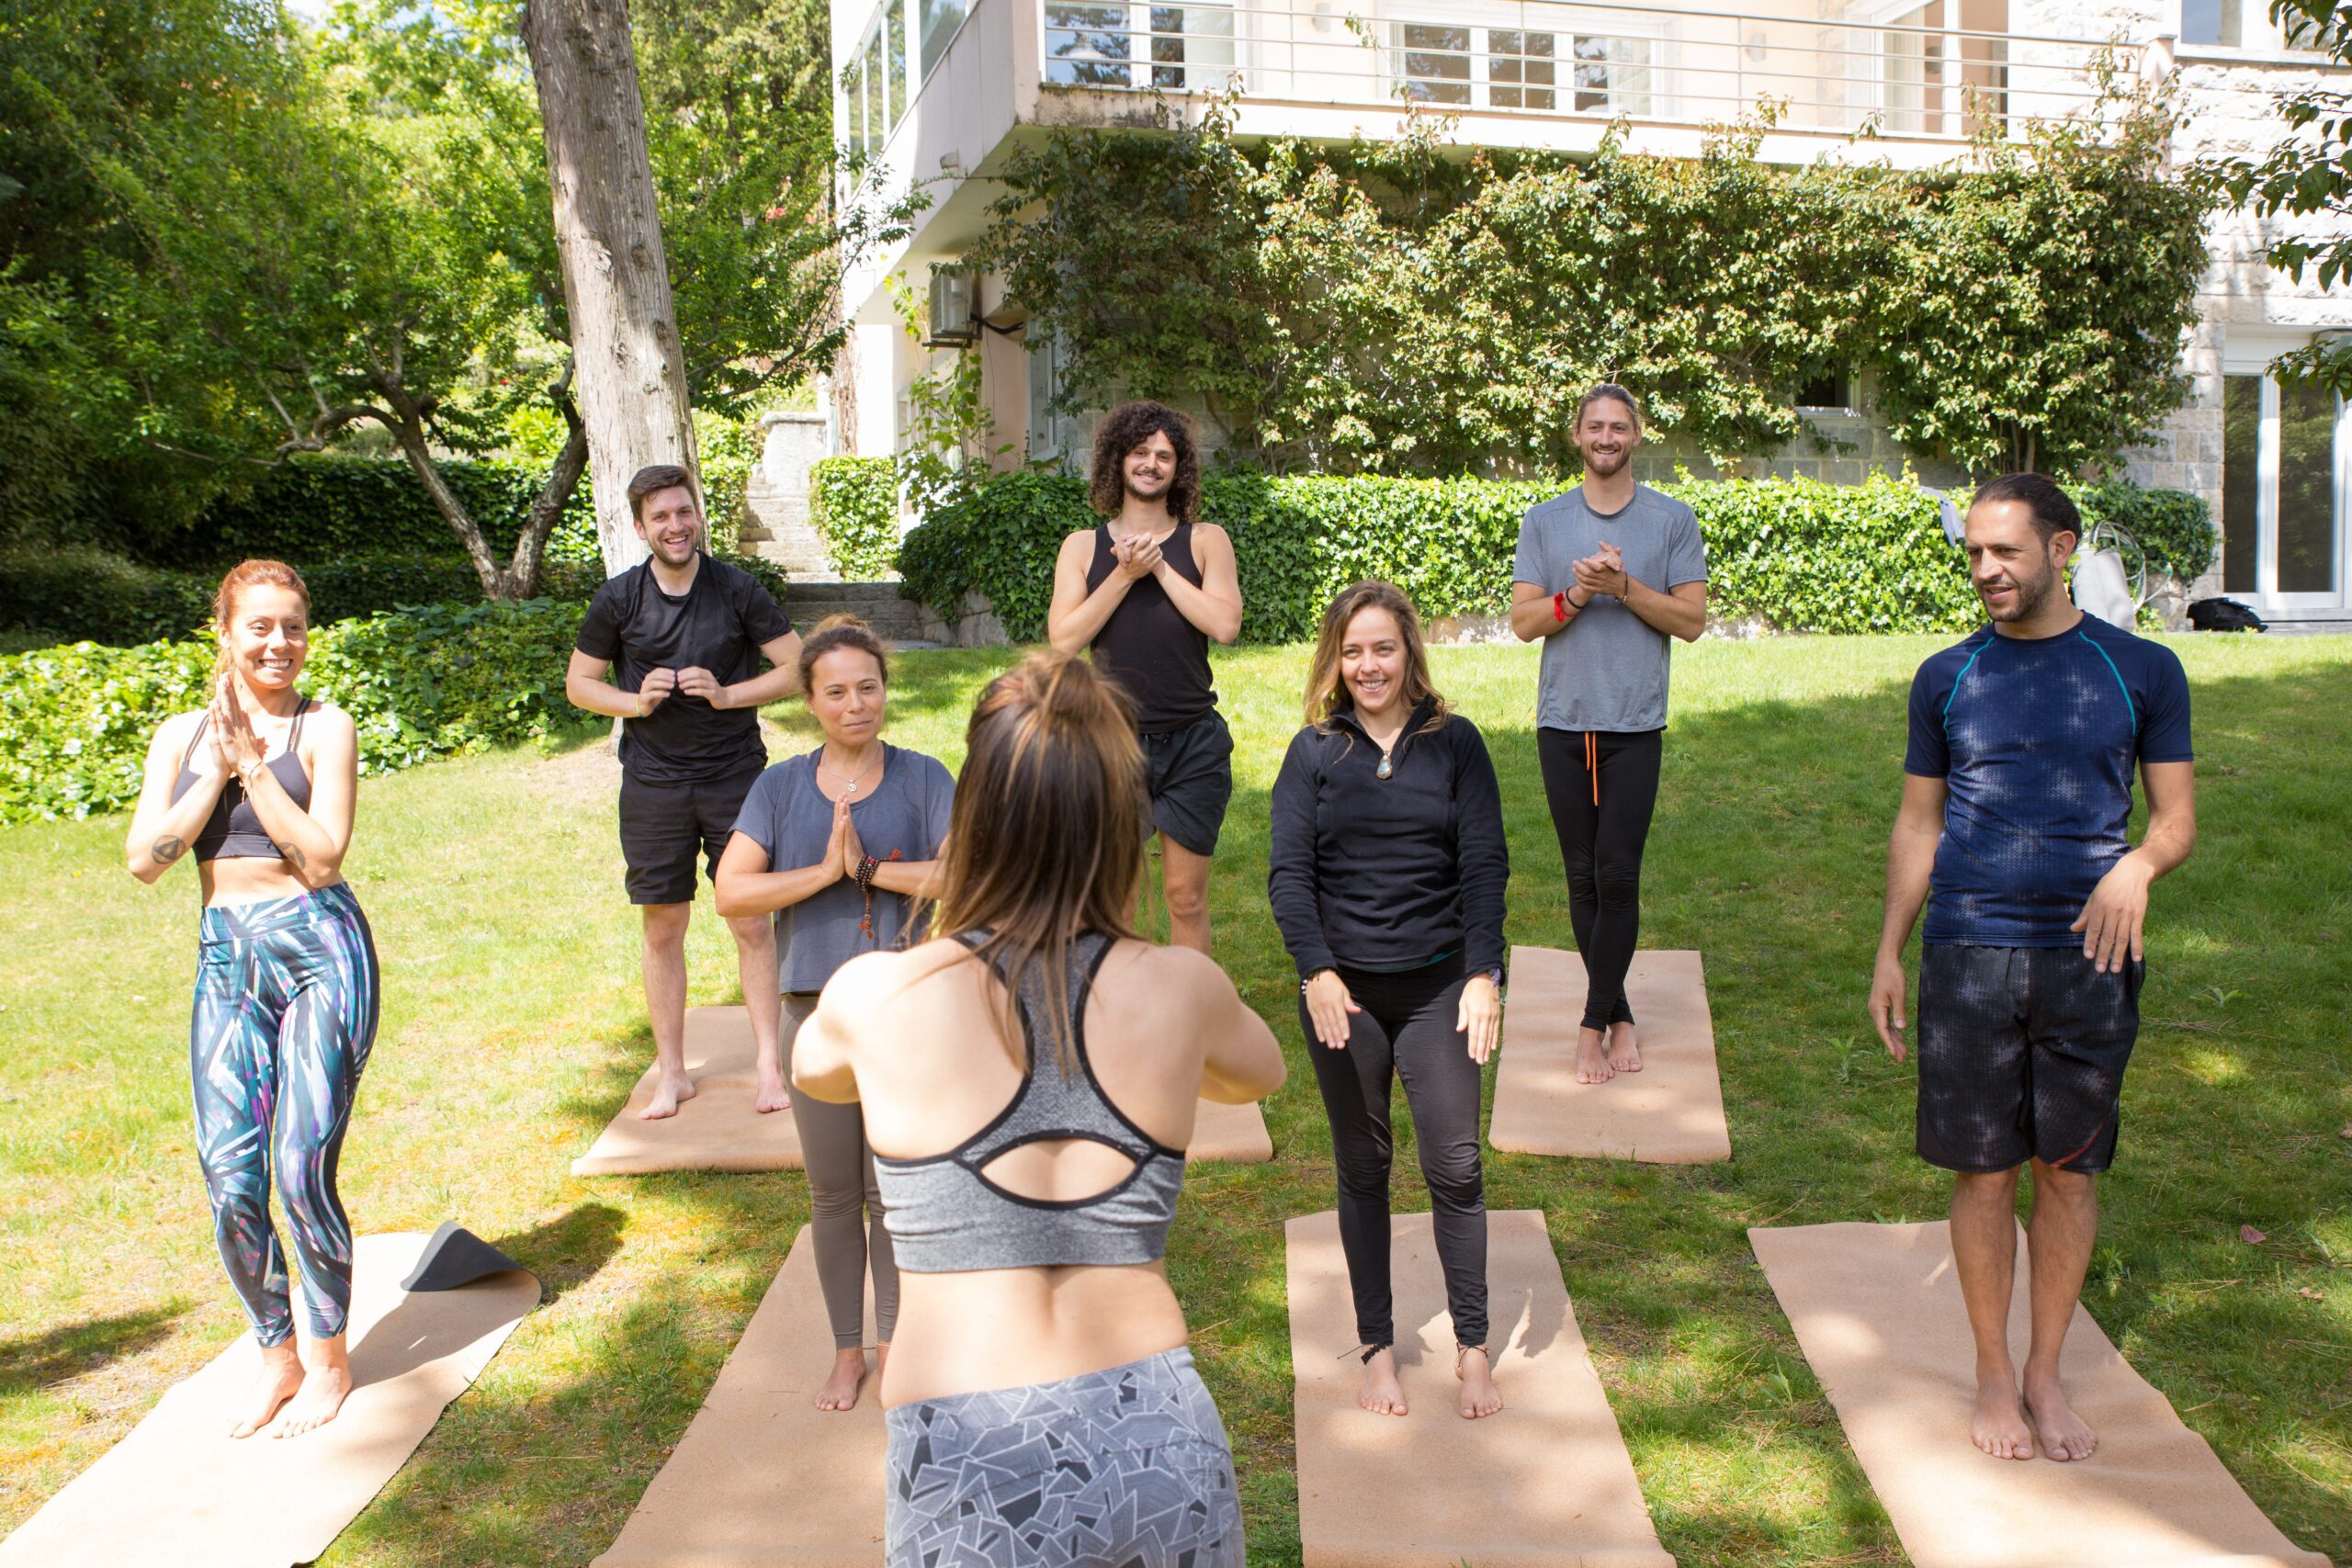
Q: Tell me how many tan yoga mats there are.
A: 7